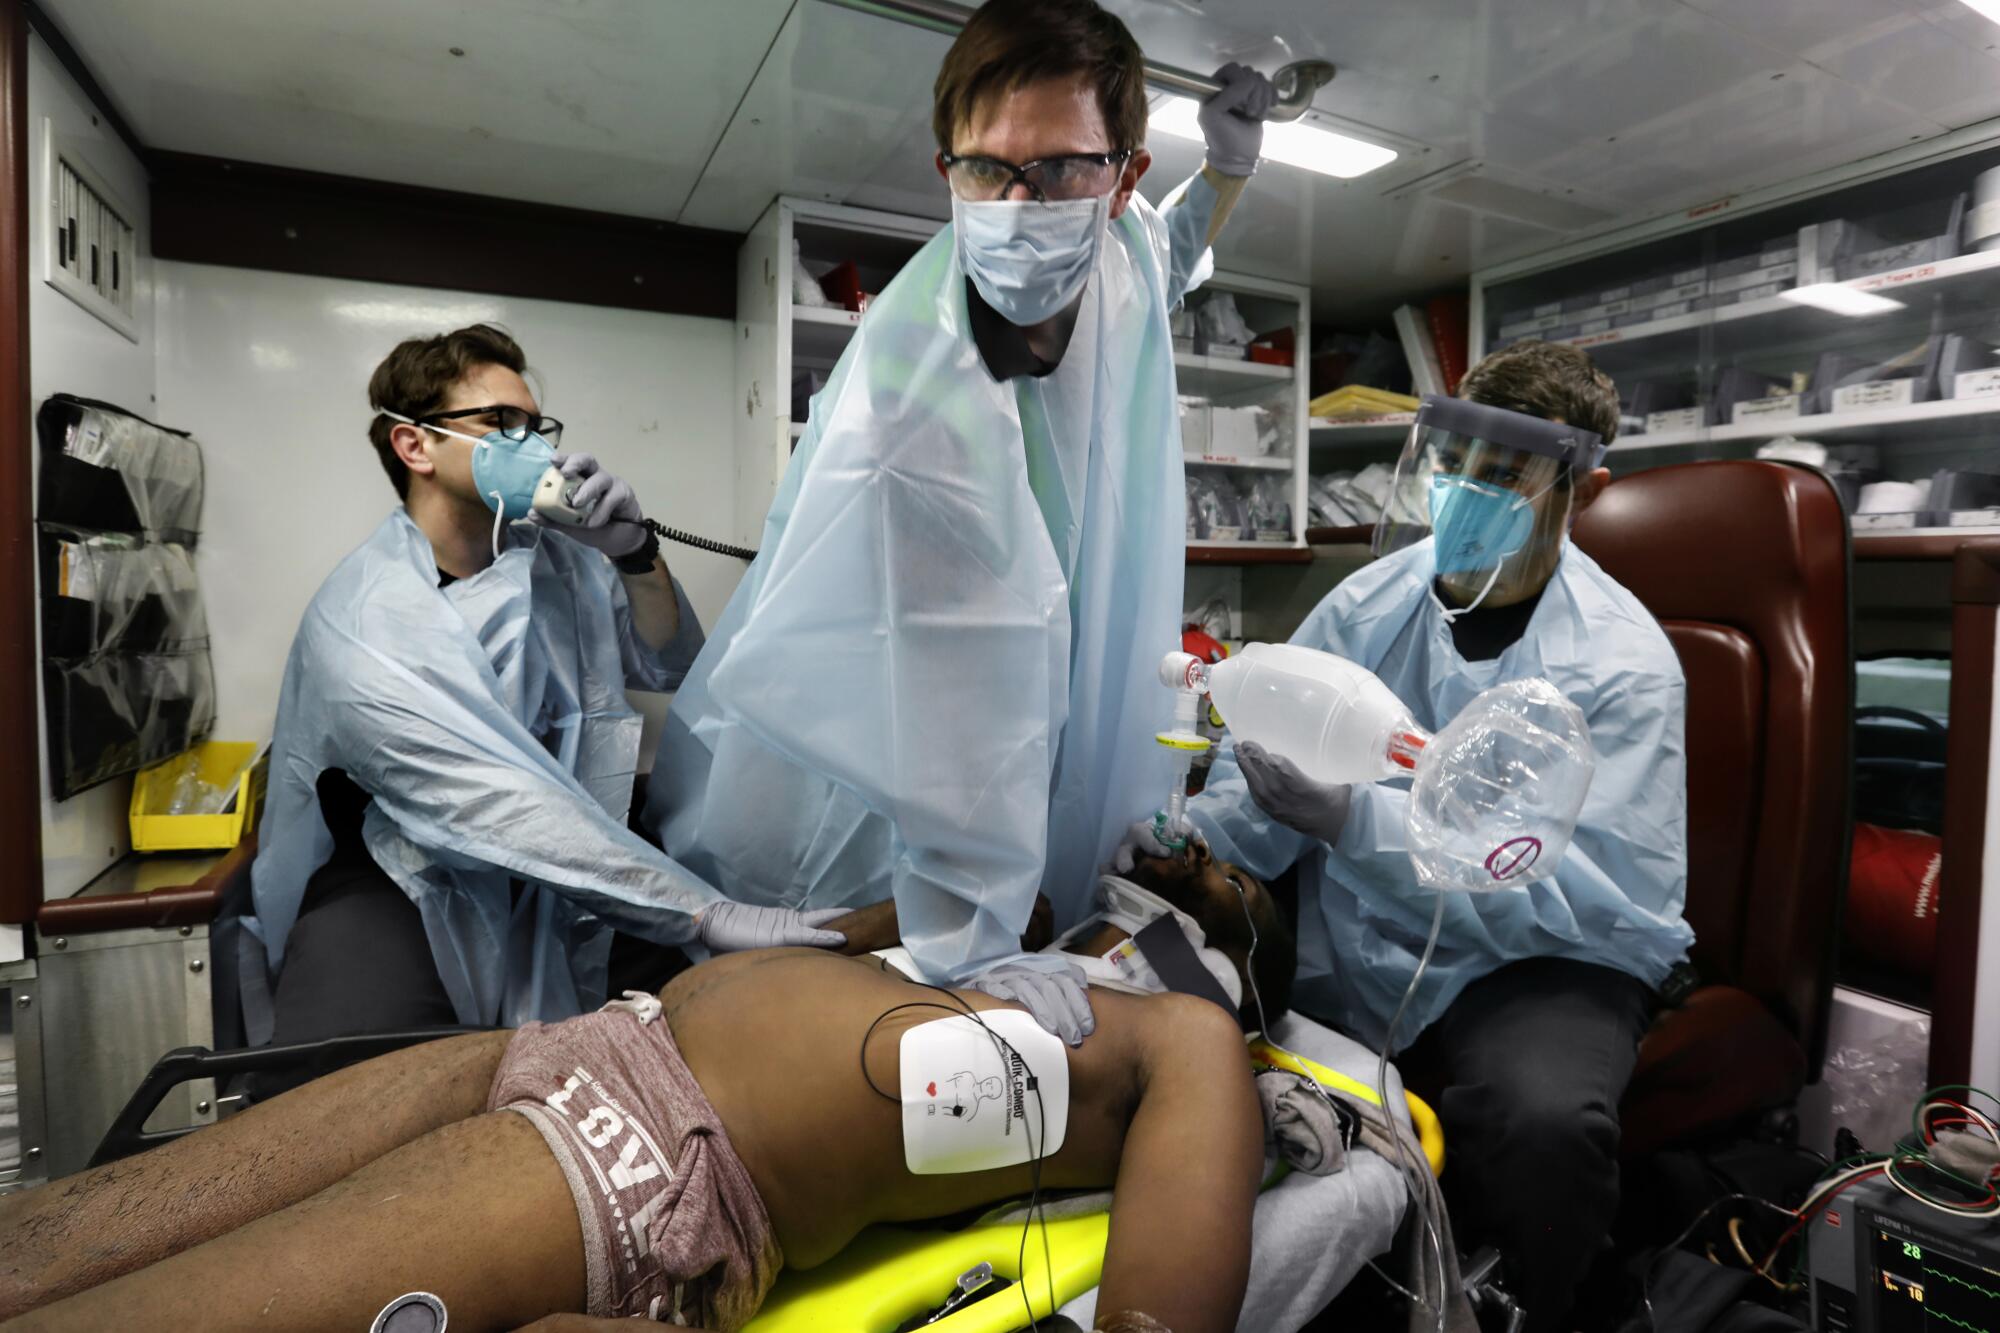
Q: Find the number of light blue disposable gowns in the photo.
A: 3